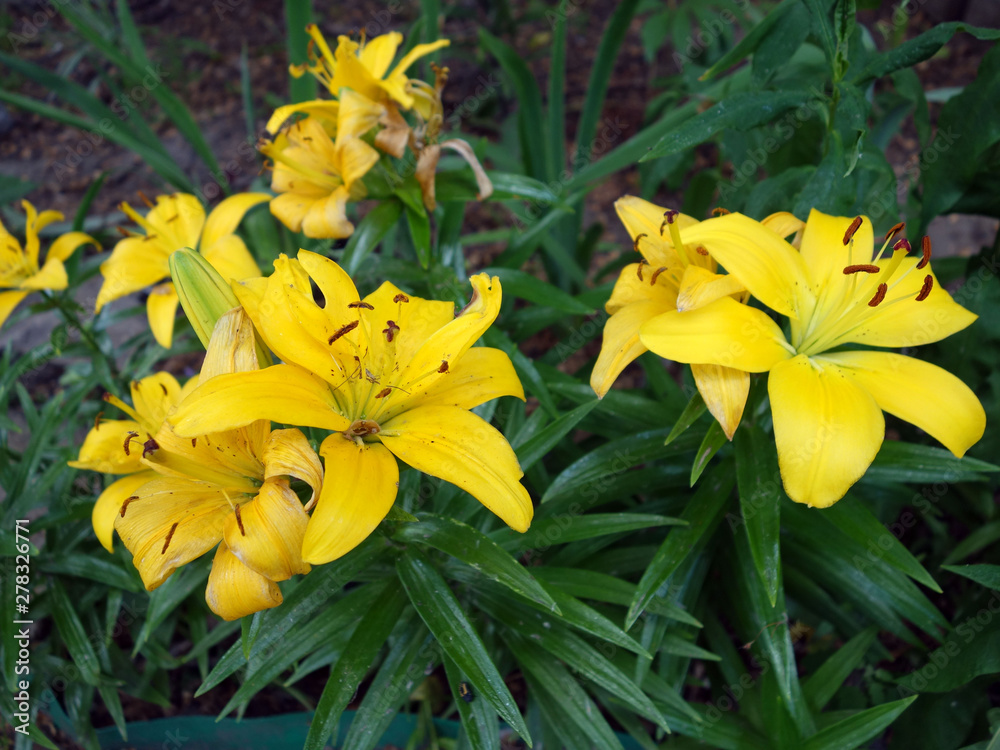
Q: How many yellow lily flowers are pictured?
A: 9